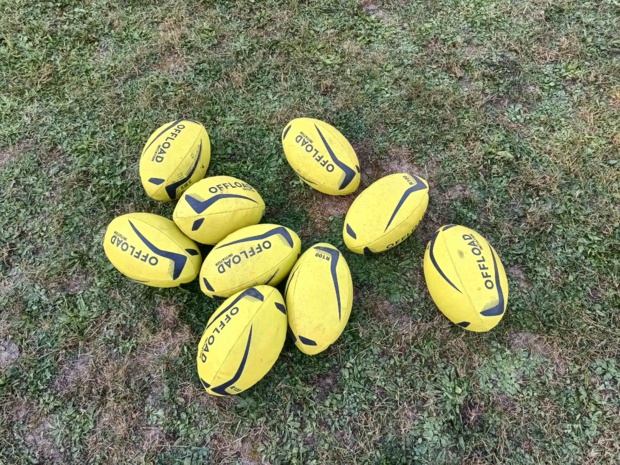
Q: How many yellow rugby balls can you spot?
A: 9